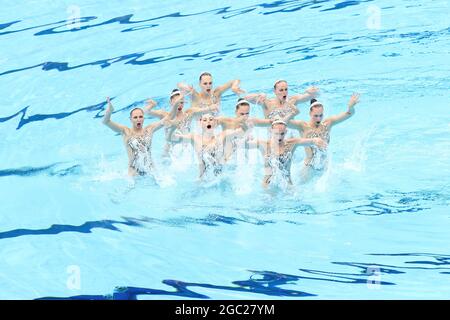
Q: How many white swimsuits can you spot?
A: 8